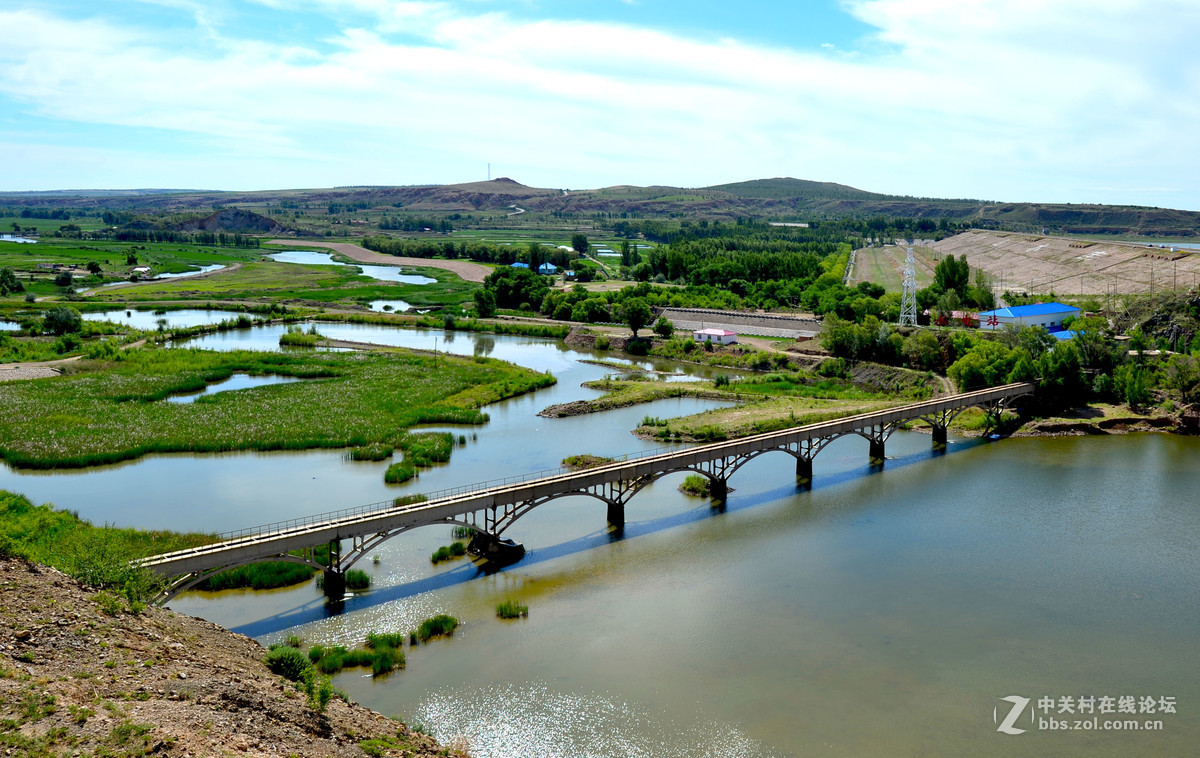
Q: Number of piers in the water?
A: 7